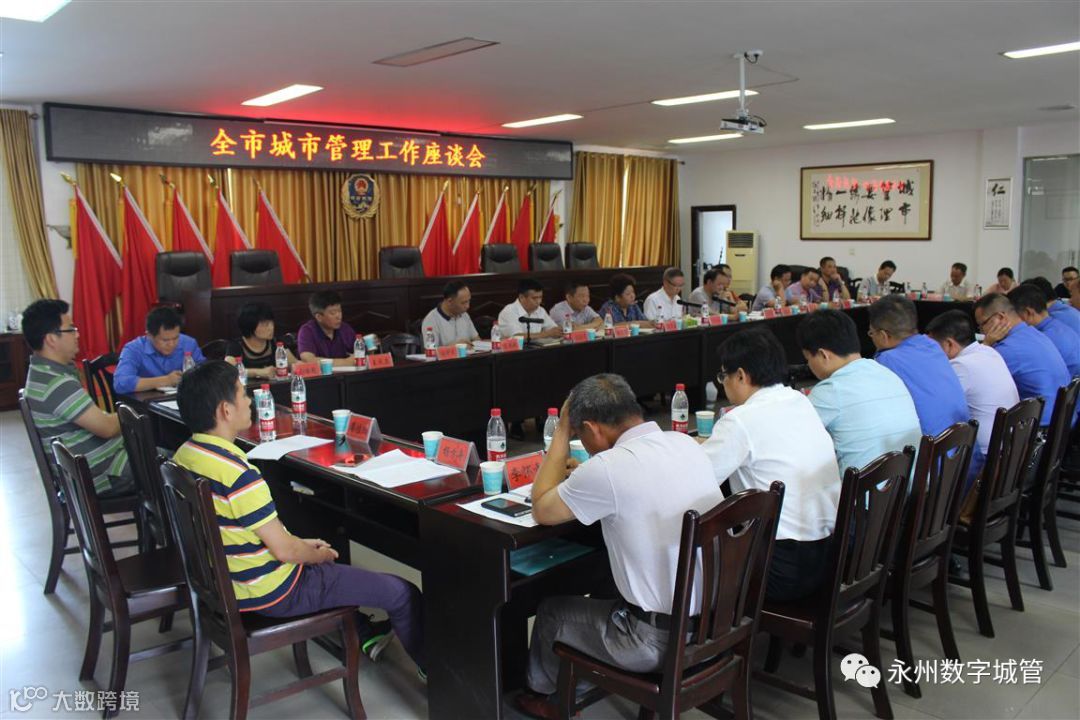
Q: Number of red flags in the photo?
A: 10